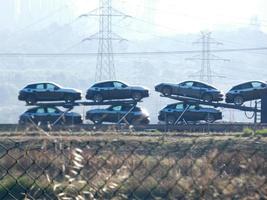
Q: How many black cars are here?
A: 7